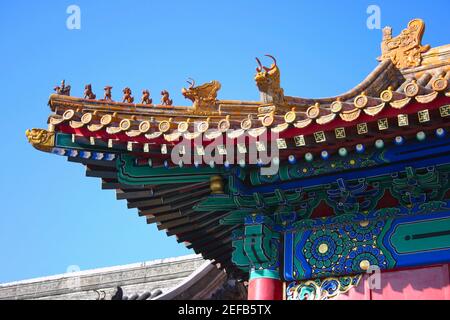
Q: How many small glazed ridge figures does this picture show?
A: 6